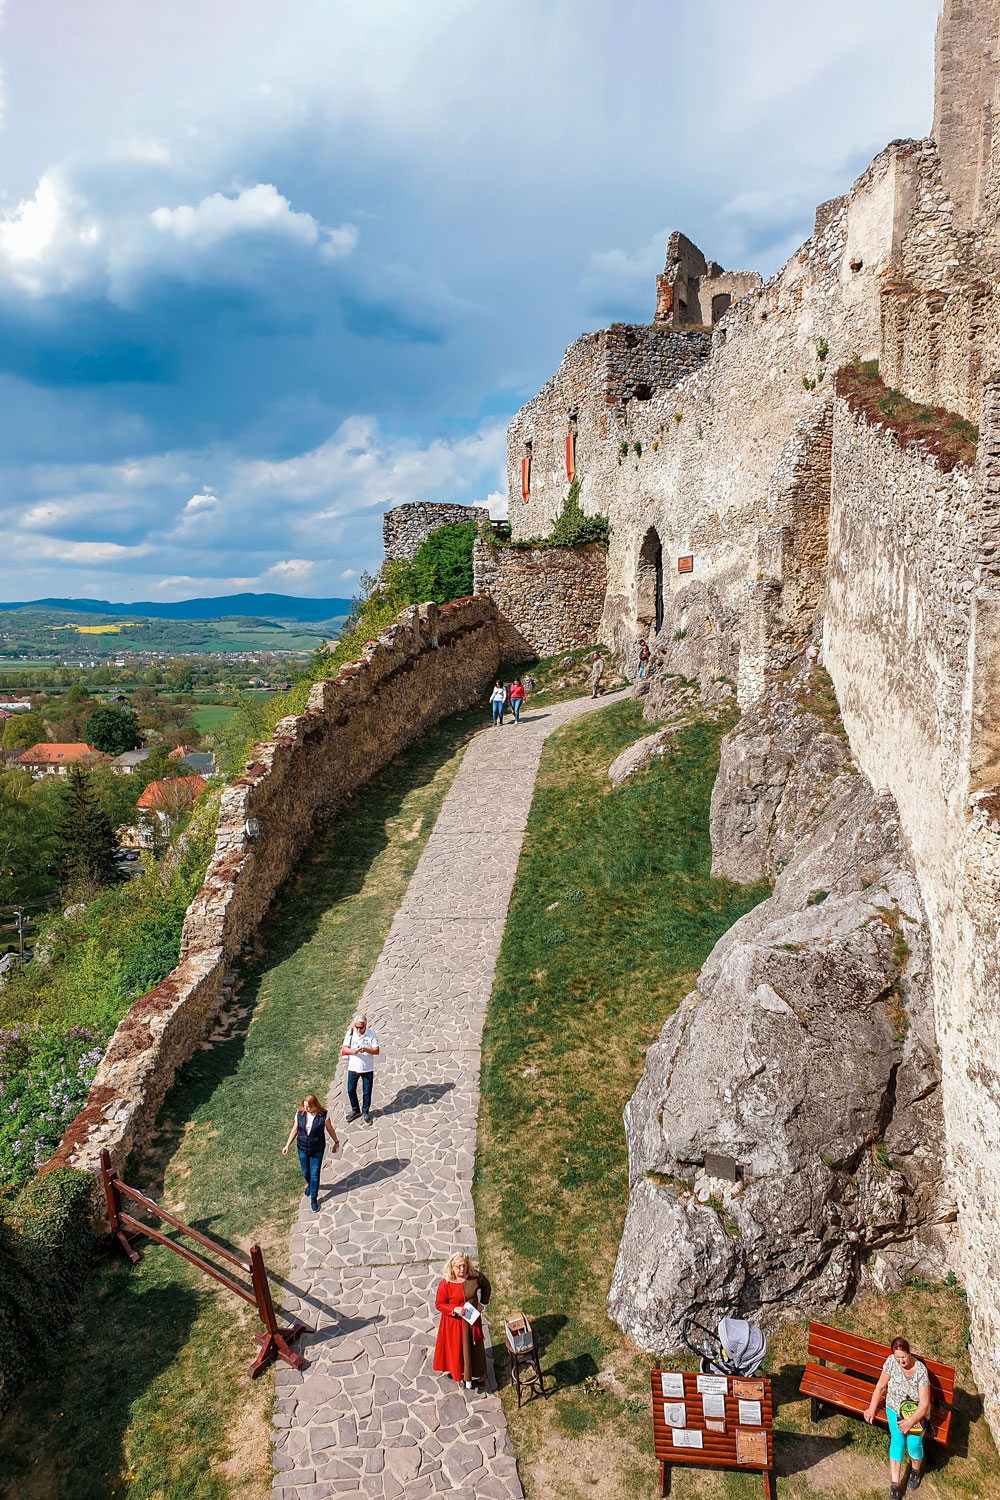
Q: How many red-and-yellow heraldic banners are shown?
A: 2